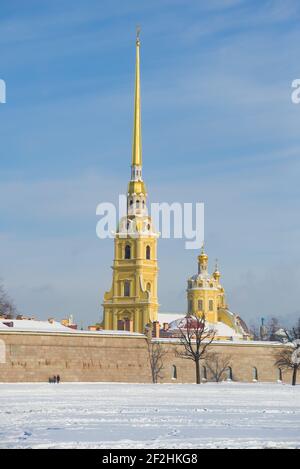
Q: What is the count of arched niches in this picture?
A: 5